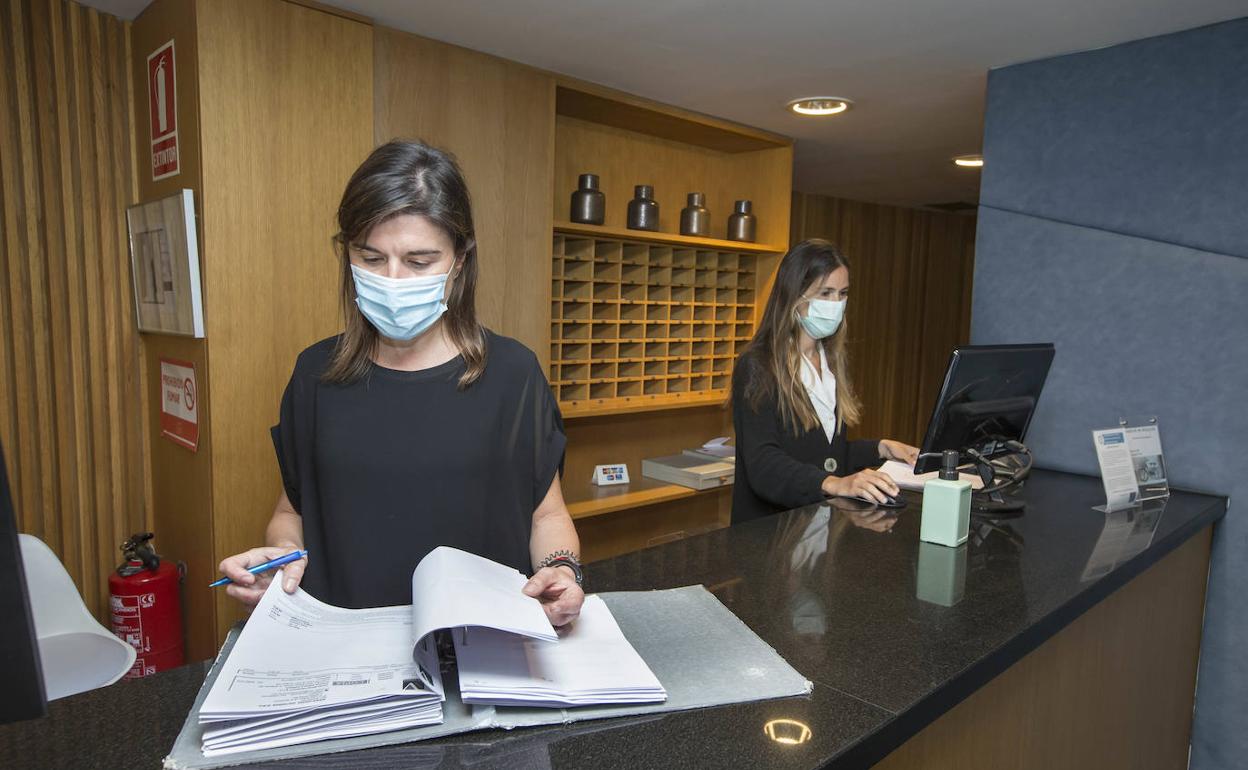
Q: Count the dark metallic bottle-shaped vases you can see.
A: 4